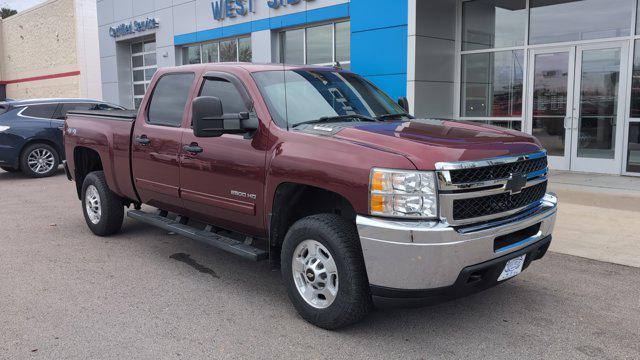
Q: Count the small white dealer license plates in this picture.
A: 1